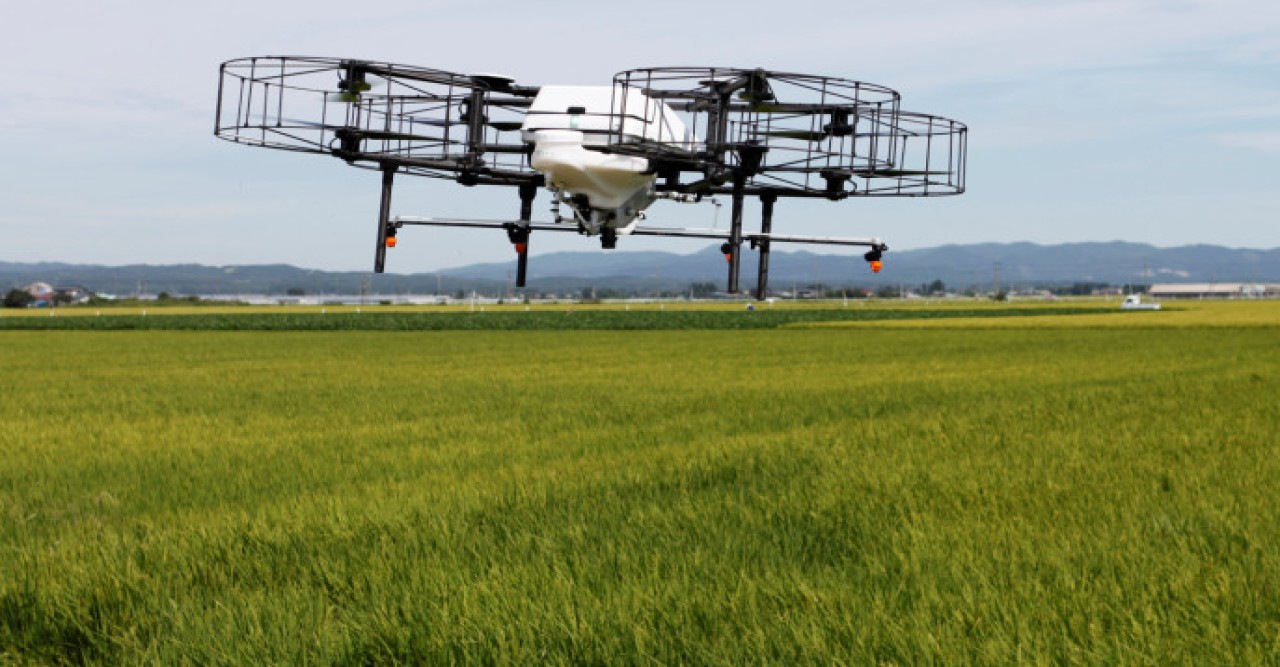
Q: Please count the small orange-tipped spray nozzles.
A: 4